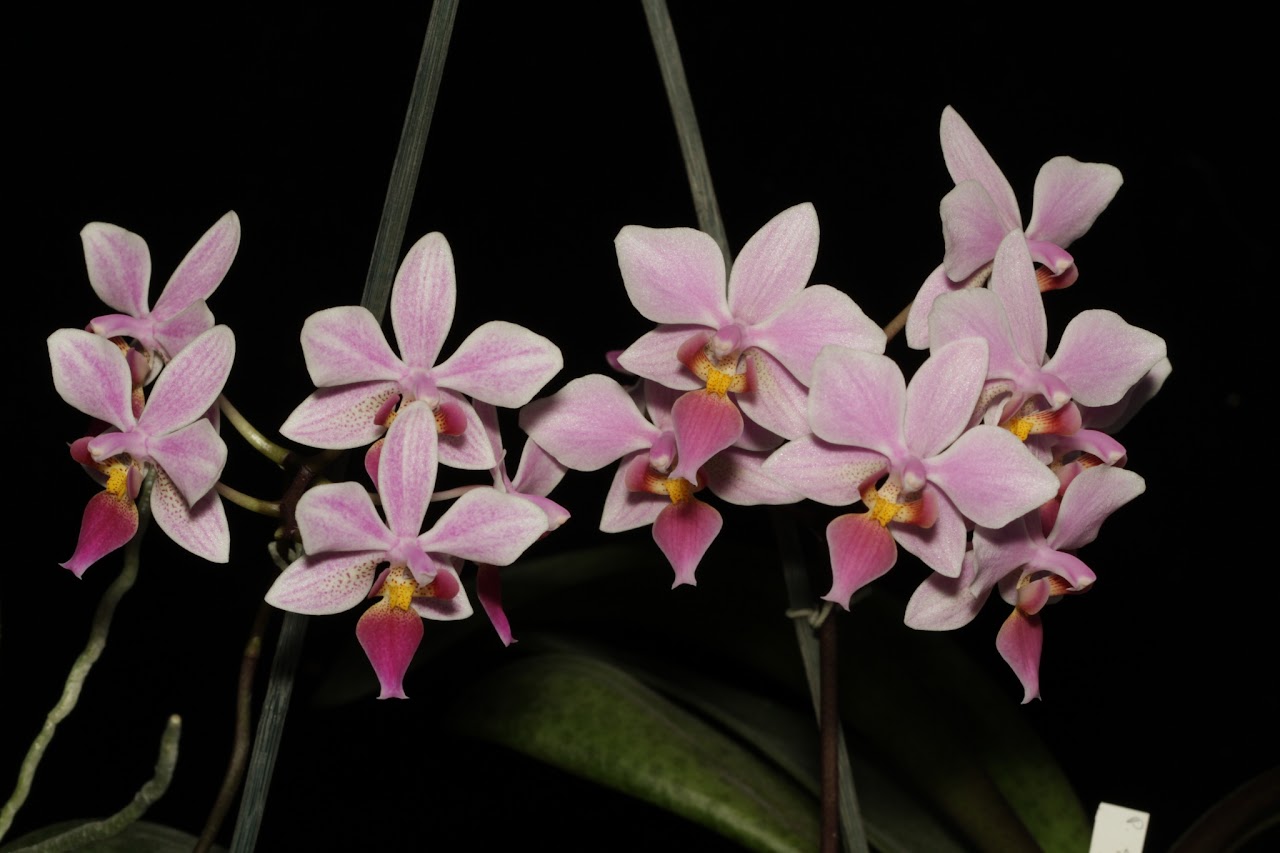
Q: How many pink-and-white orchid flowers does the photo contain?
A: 12